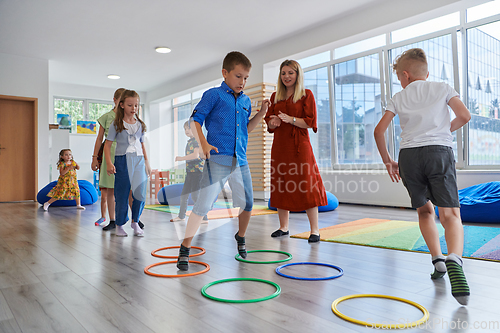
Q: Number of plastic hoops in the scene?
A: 6